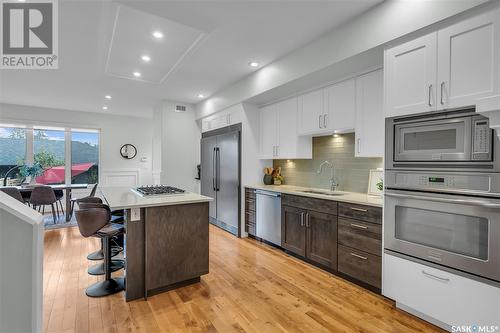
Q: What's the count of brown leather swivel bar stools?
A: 3